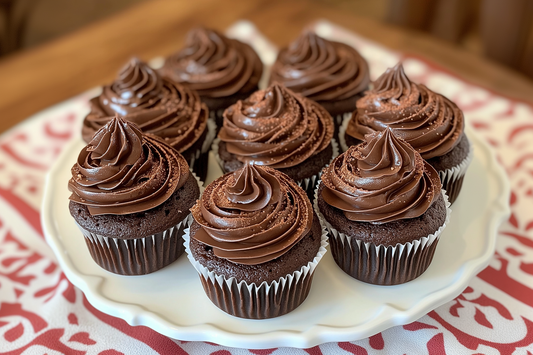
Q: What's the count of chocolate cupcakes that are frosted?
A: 8